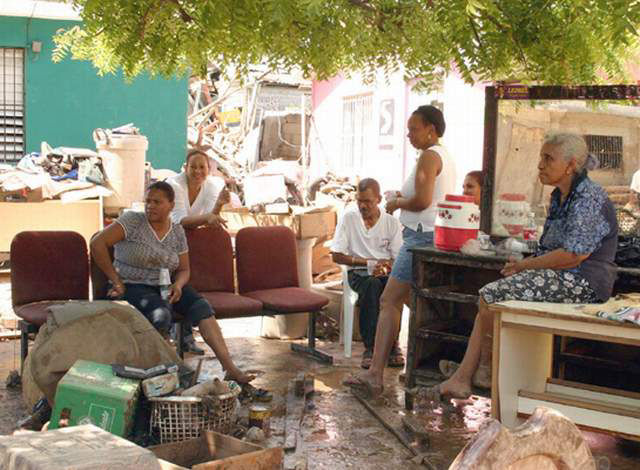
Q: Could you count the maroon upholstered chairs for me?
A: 4